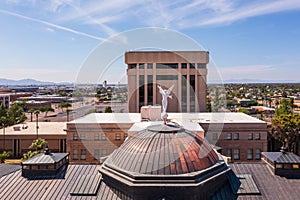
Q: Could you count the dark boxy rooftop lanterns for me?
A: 2